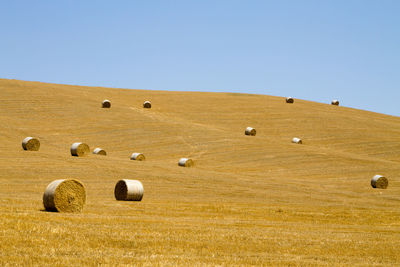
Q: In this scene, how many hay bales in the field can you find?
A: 14